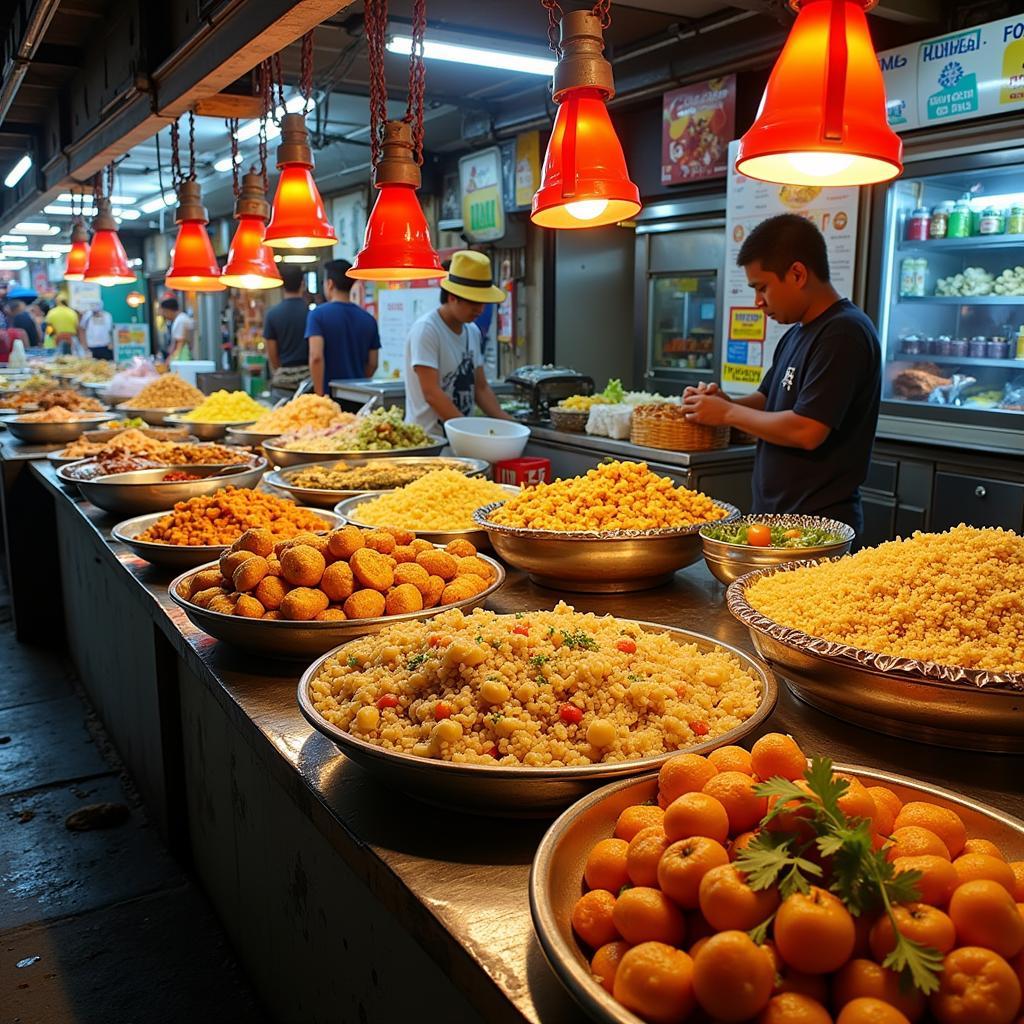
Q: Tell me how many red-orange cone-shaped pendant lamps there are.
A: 8